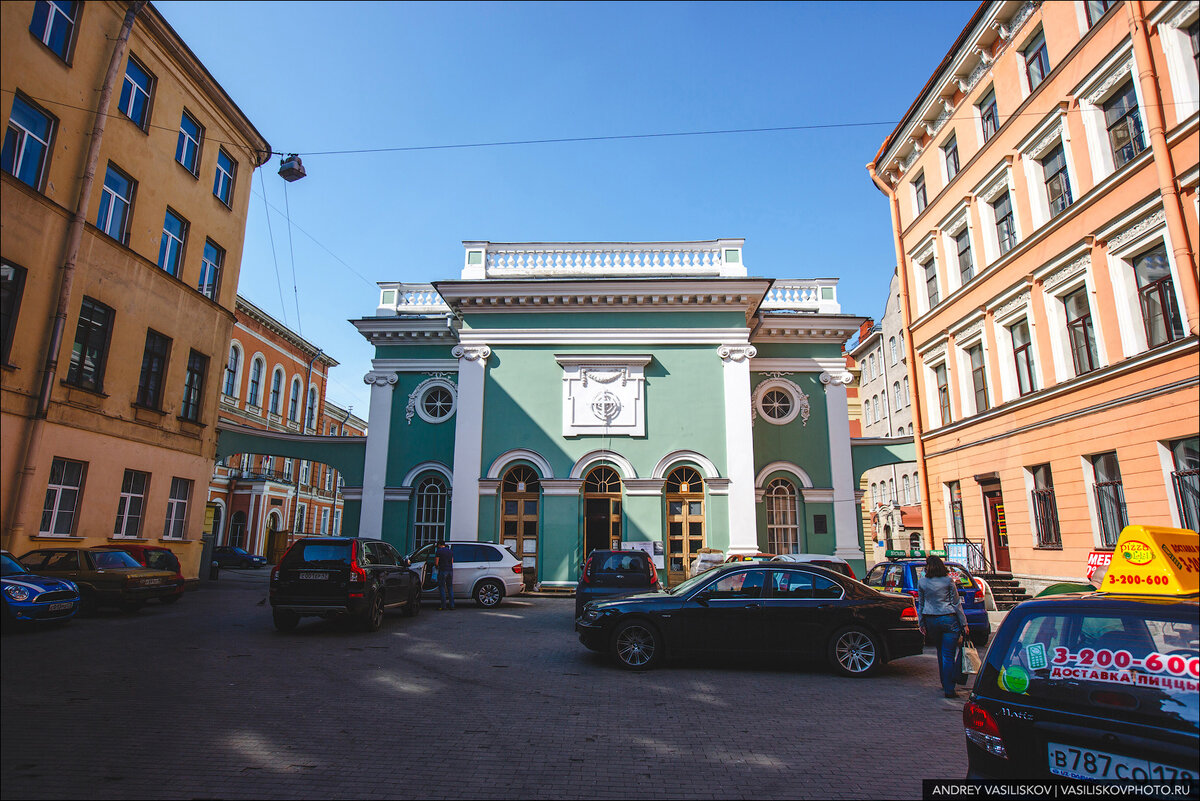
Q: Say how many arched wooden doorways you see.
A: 3